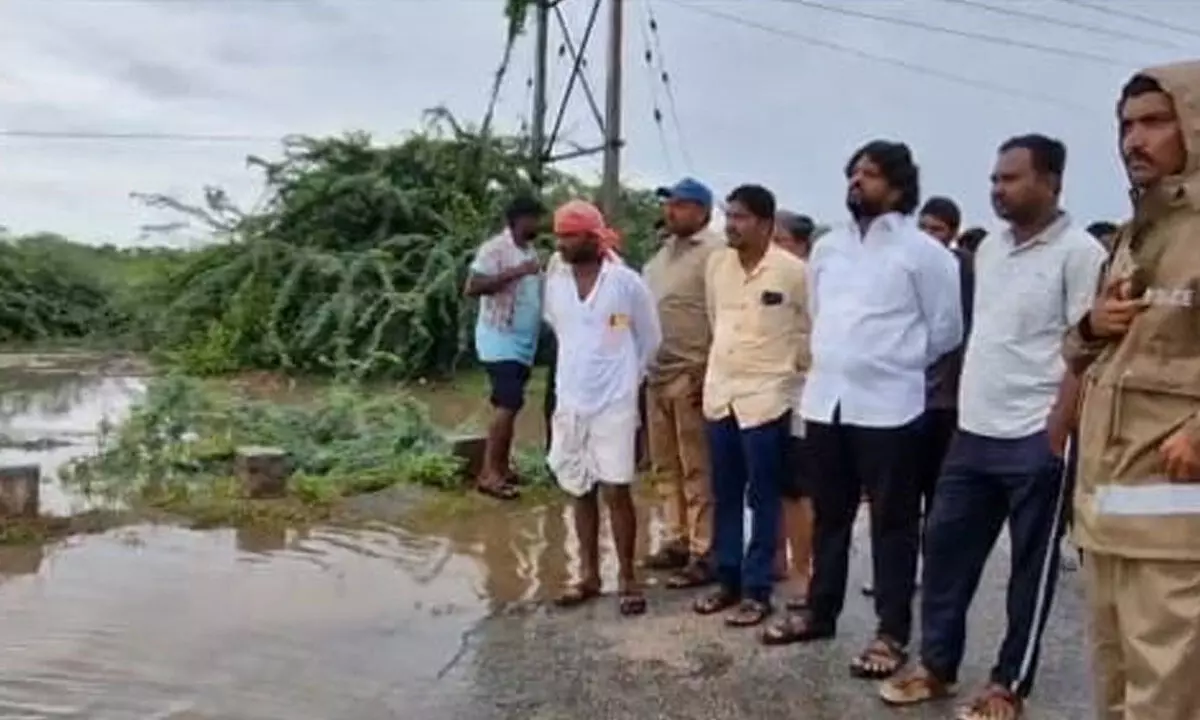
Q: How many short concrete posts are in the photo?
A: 3